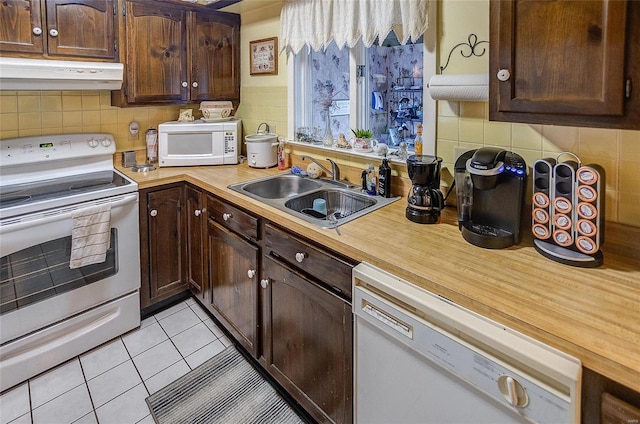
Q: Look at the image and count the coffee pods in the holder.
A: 11